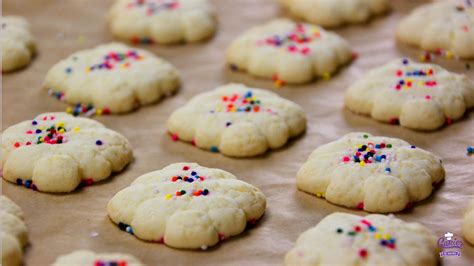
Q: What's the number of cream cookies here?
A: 15